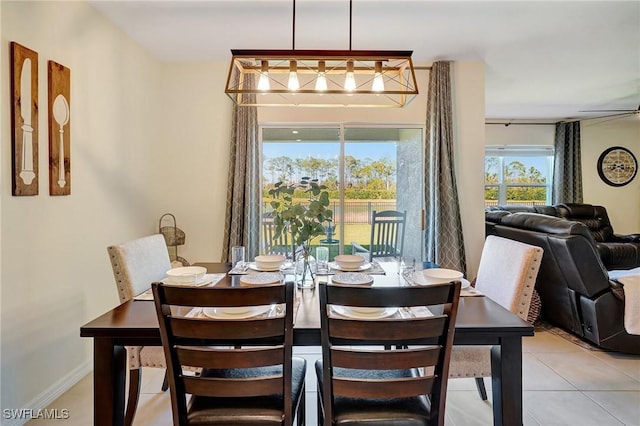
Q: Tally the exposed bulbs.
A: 5